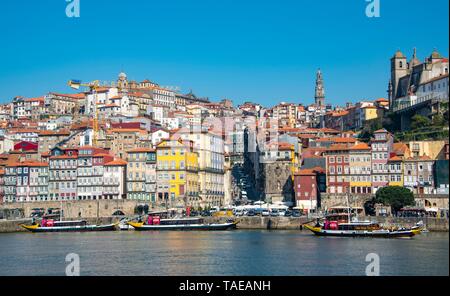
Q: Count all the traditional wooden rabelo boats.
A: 3